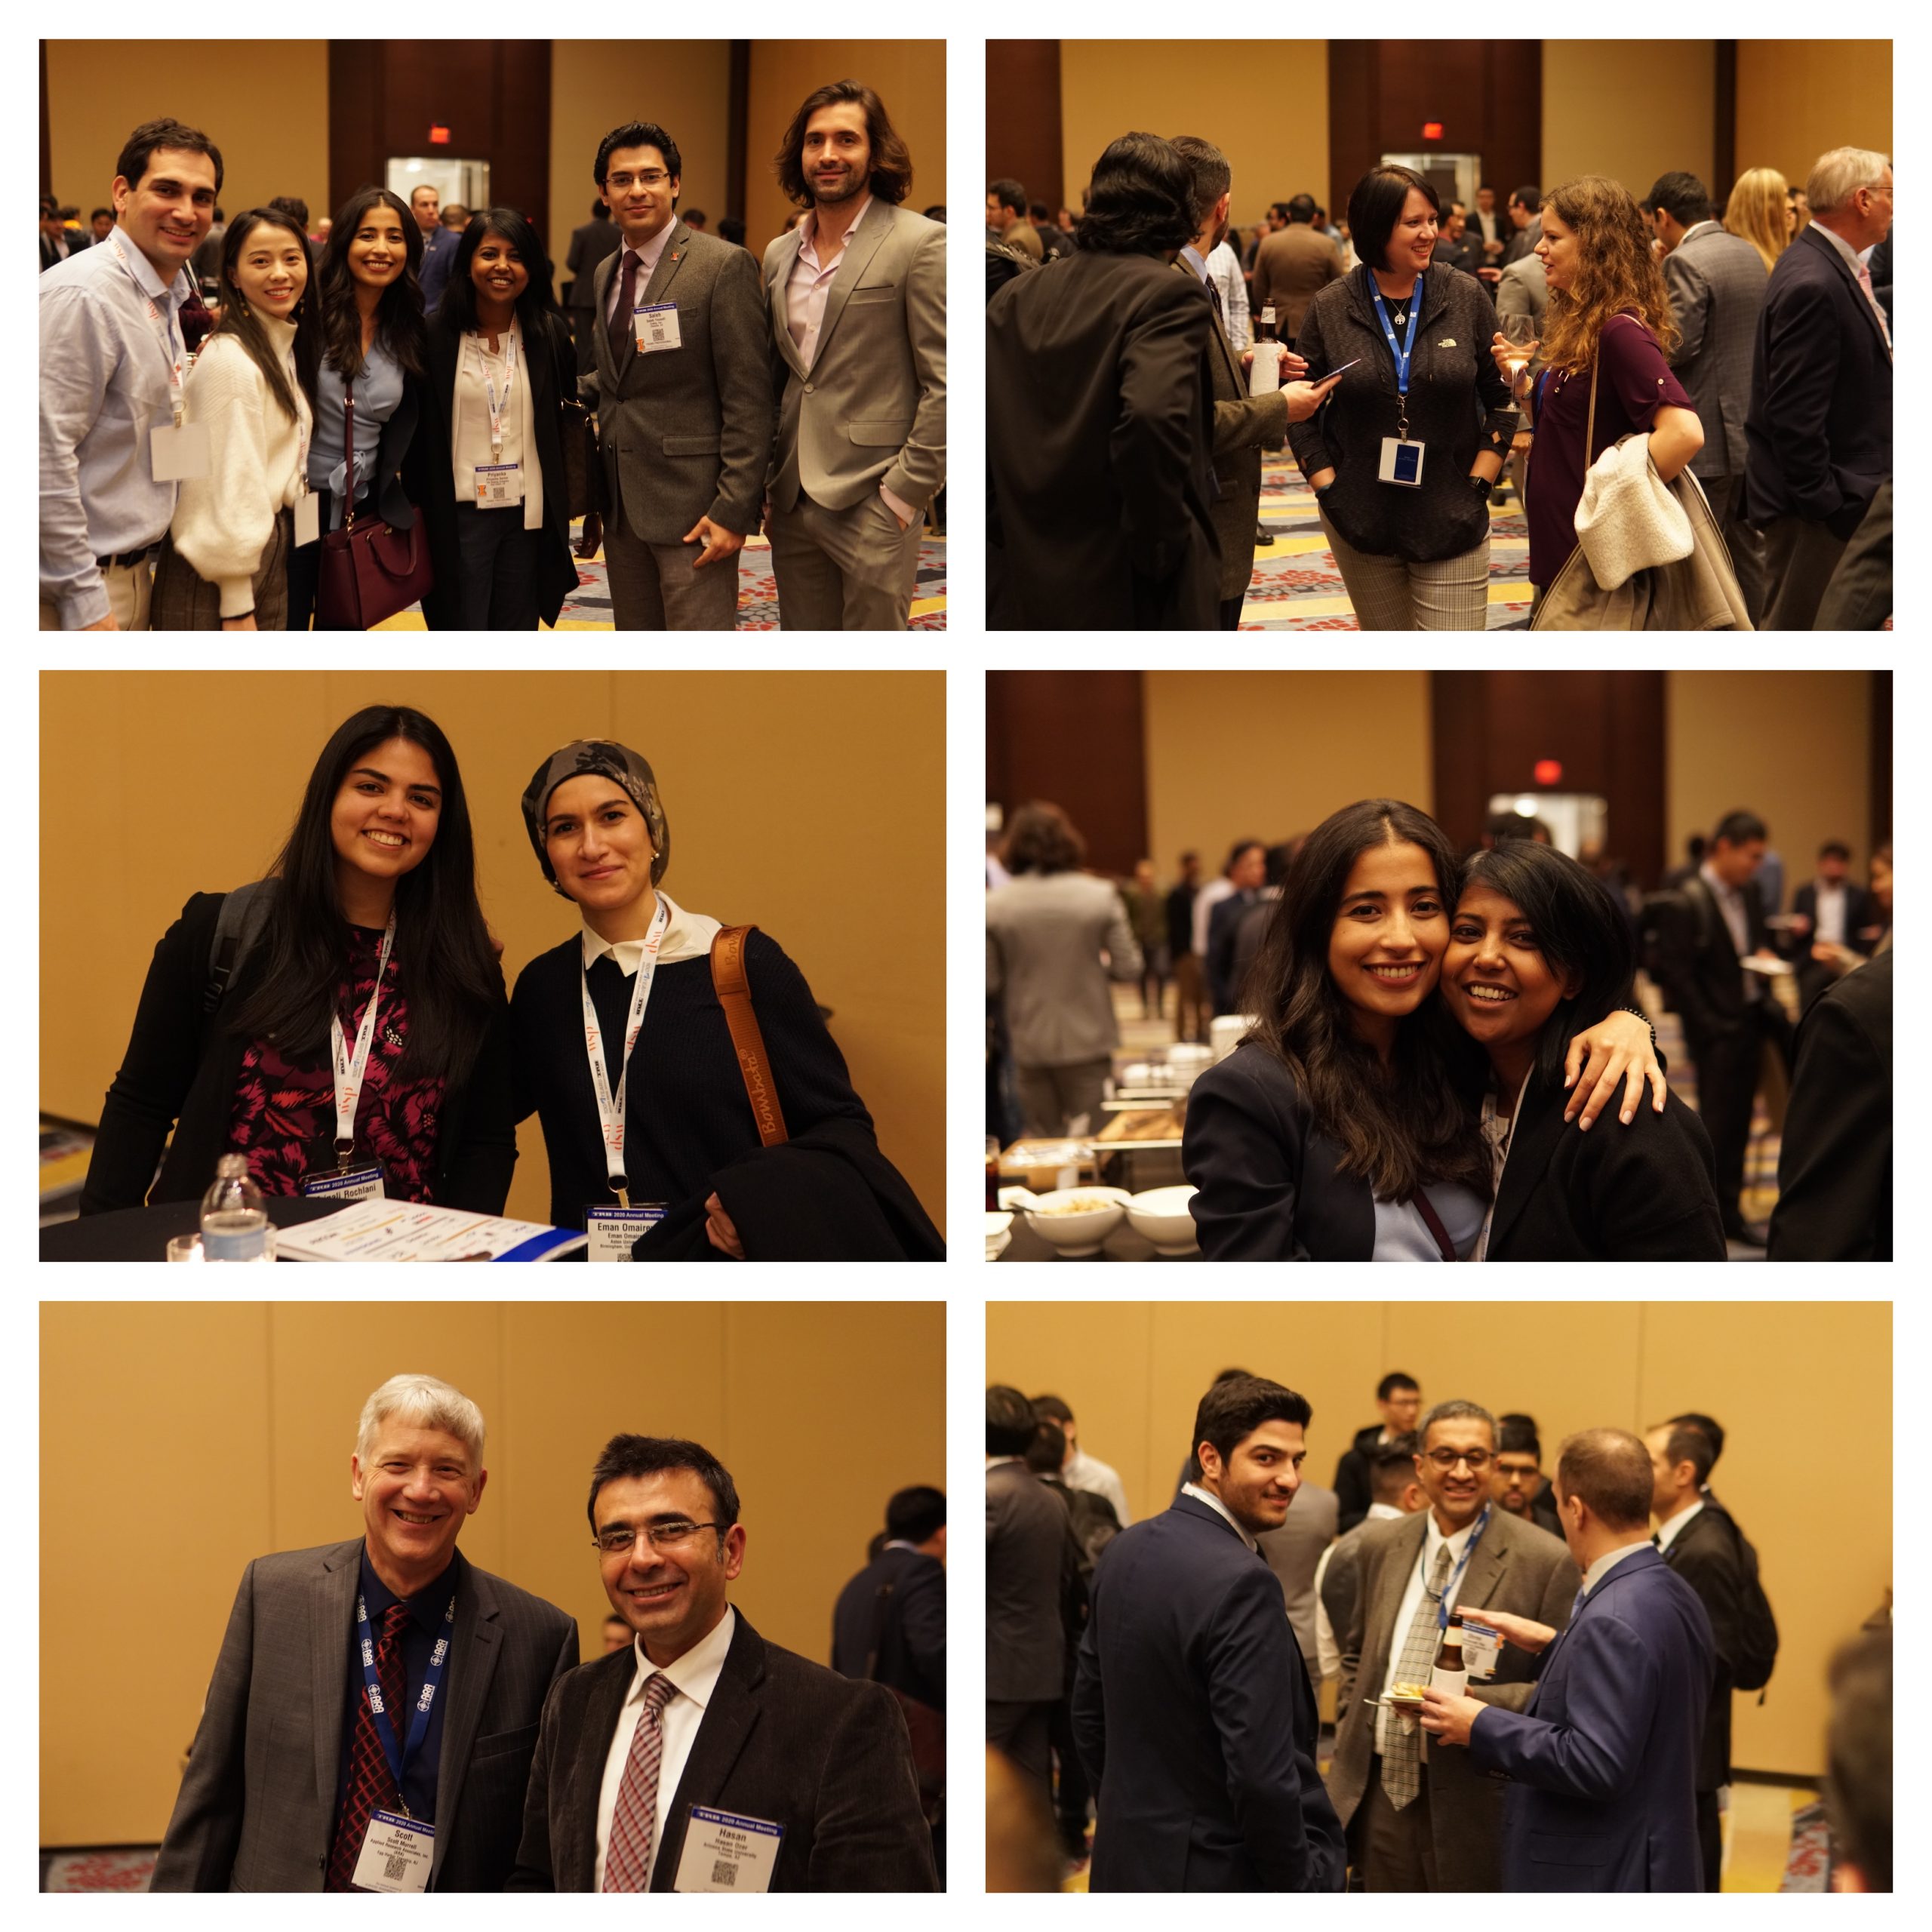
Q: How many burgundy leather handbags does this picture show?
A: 1